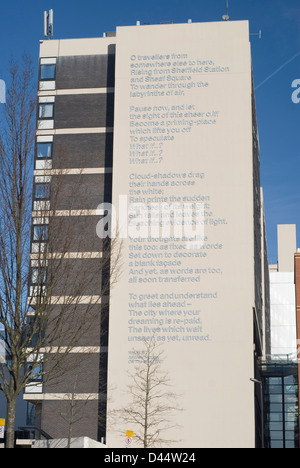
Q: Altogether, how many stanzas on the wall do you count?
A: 5